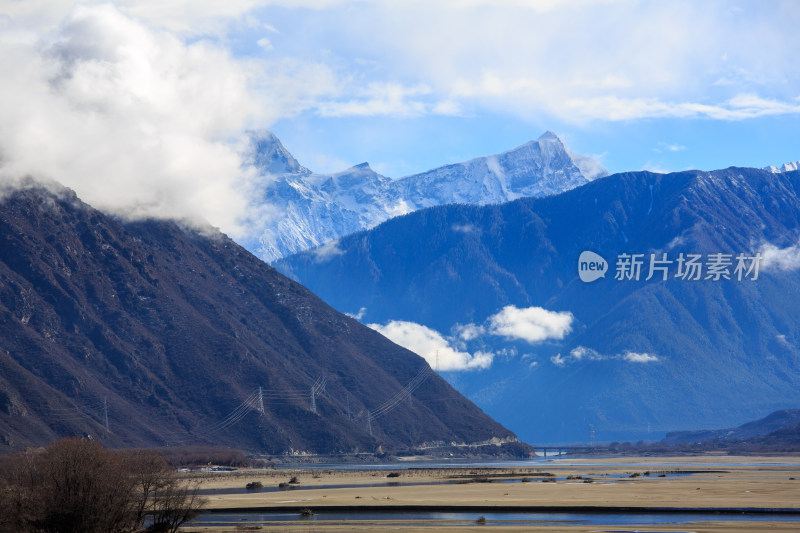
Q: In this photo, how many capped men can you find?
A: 0